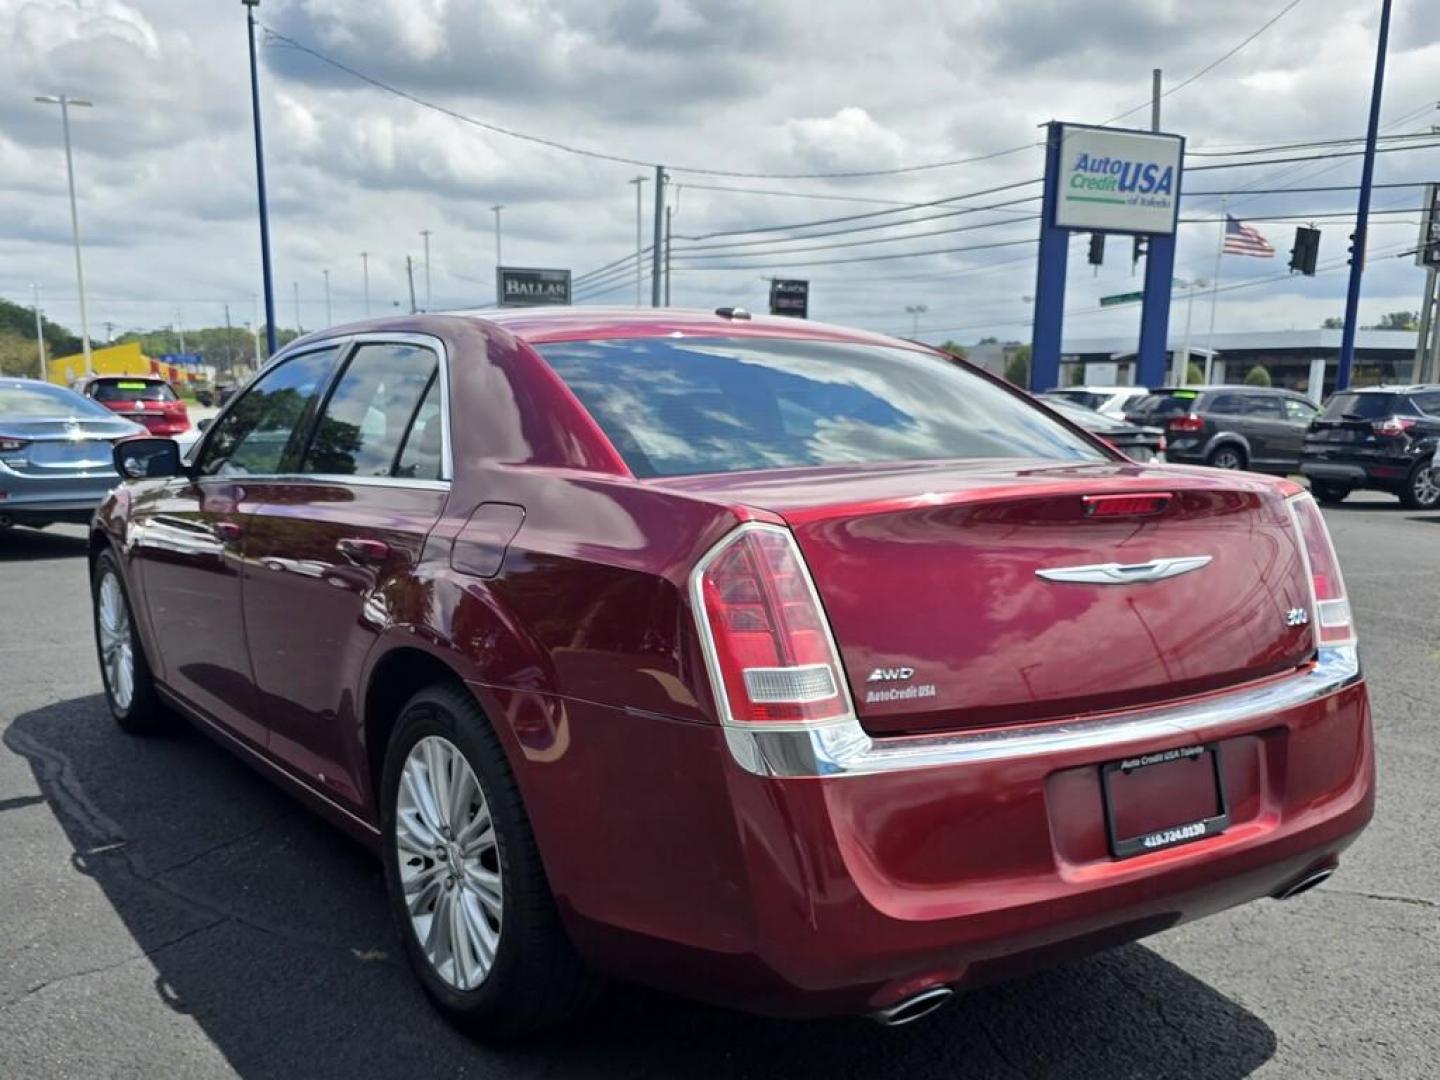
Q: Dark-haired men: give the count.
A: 0